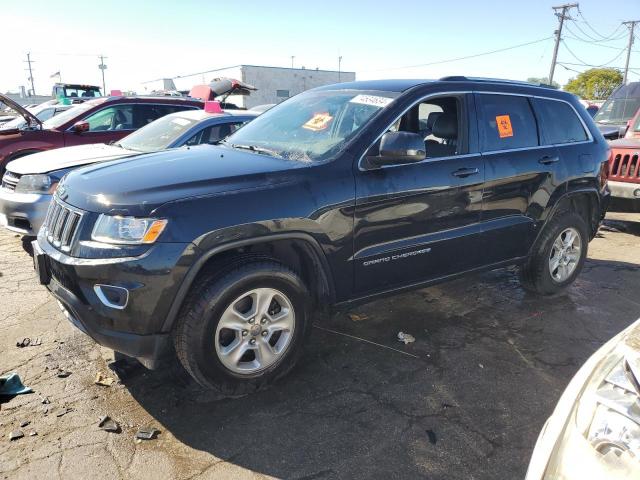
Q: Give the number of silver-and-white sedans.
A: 1